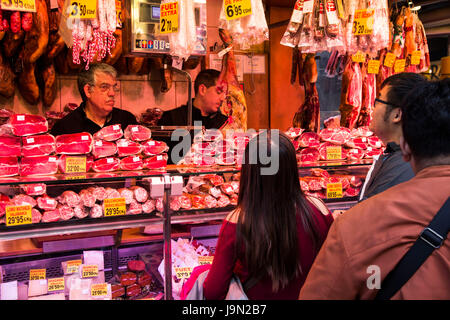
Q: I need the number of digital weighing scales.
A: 1